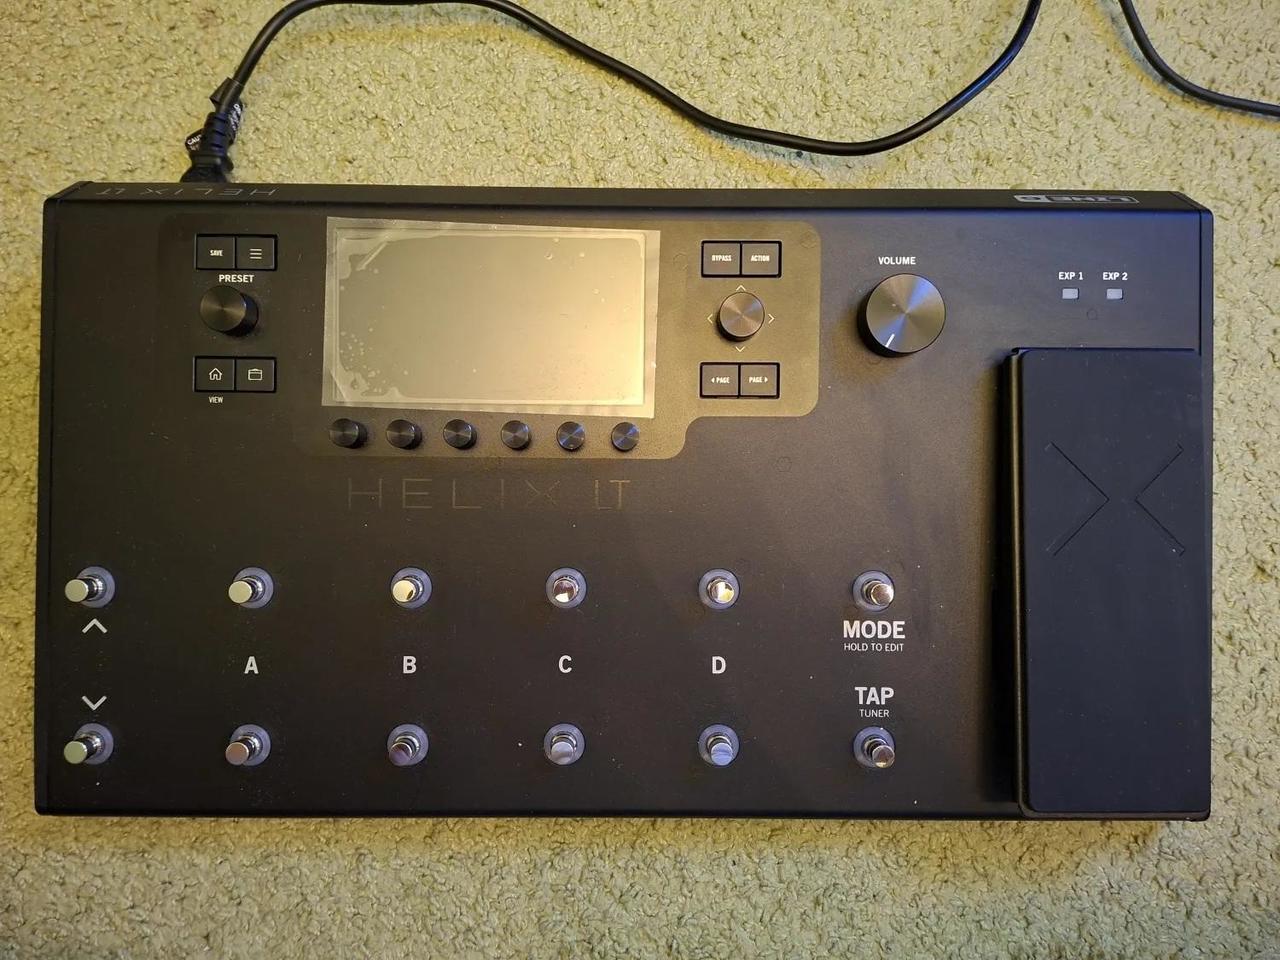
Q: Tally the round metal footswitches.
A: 12